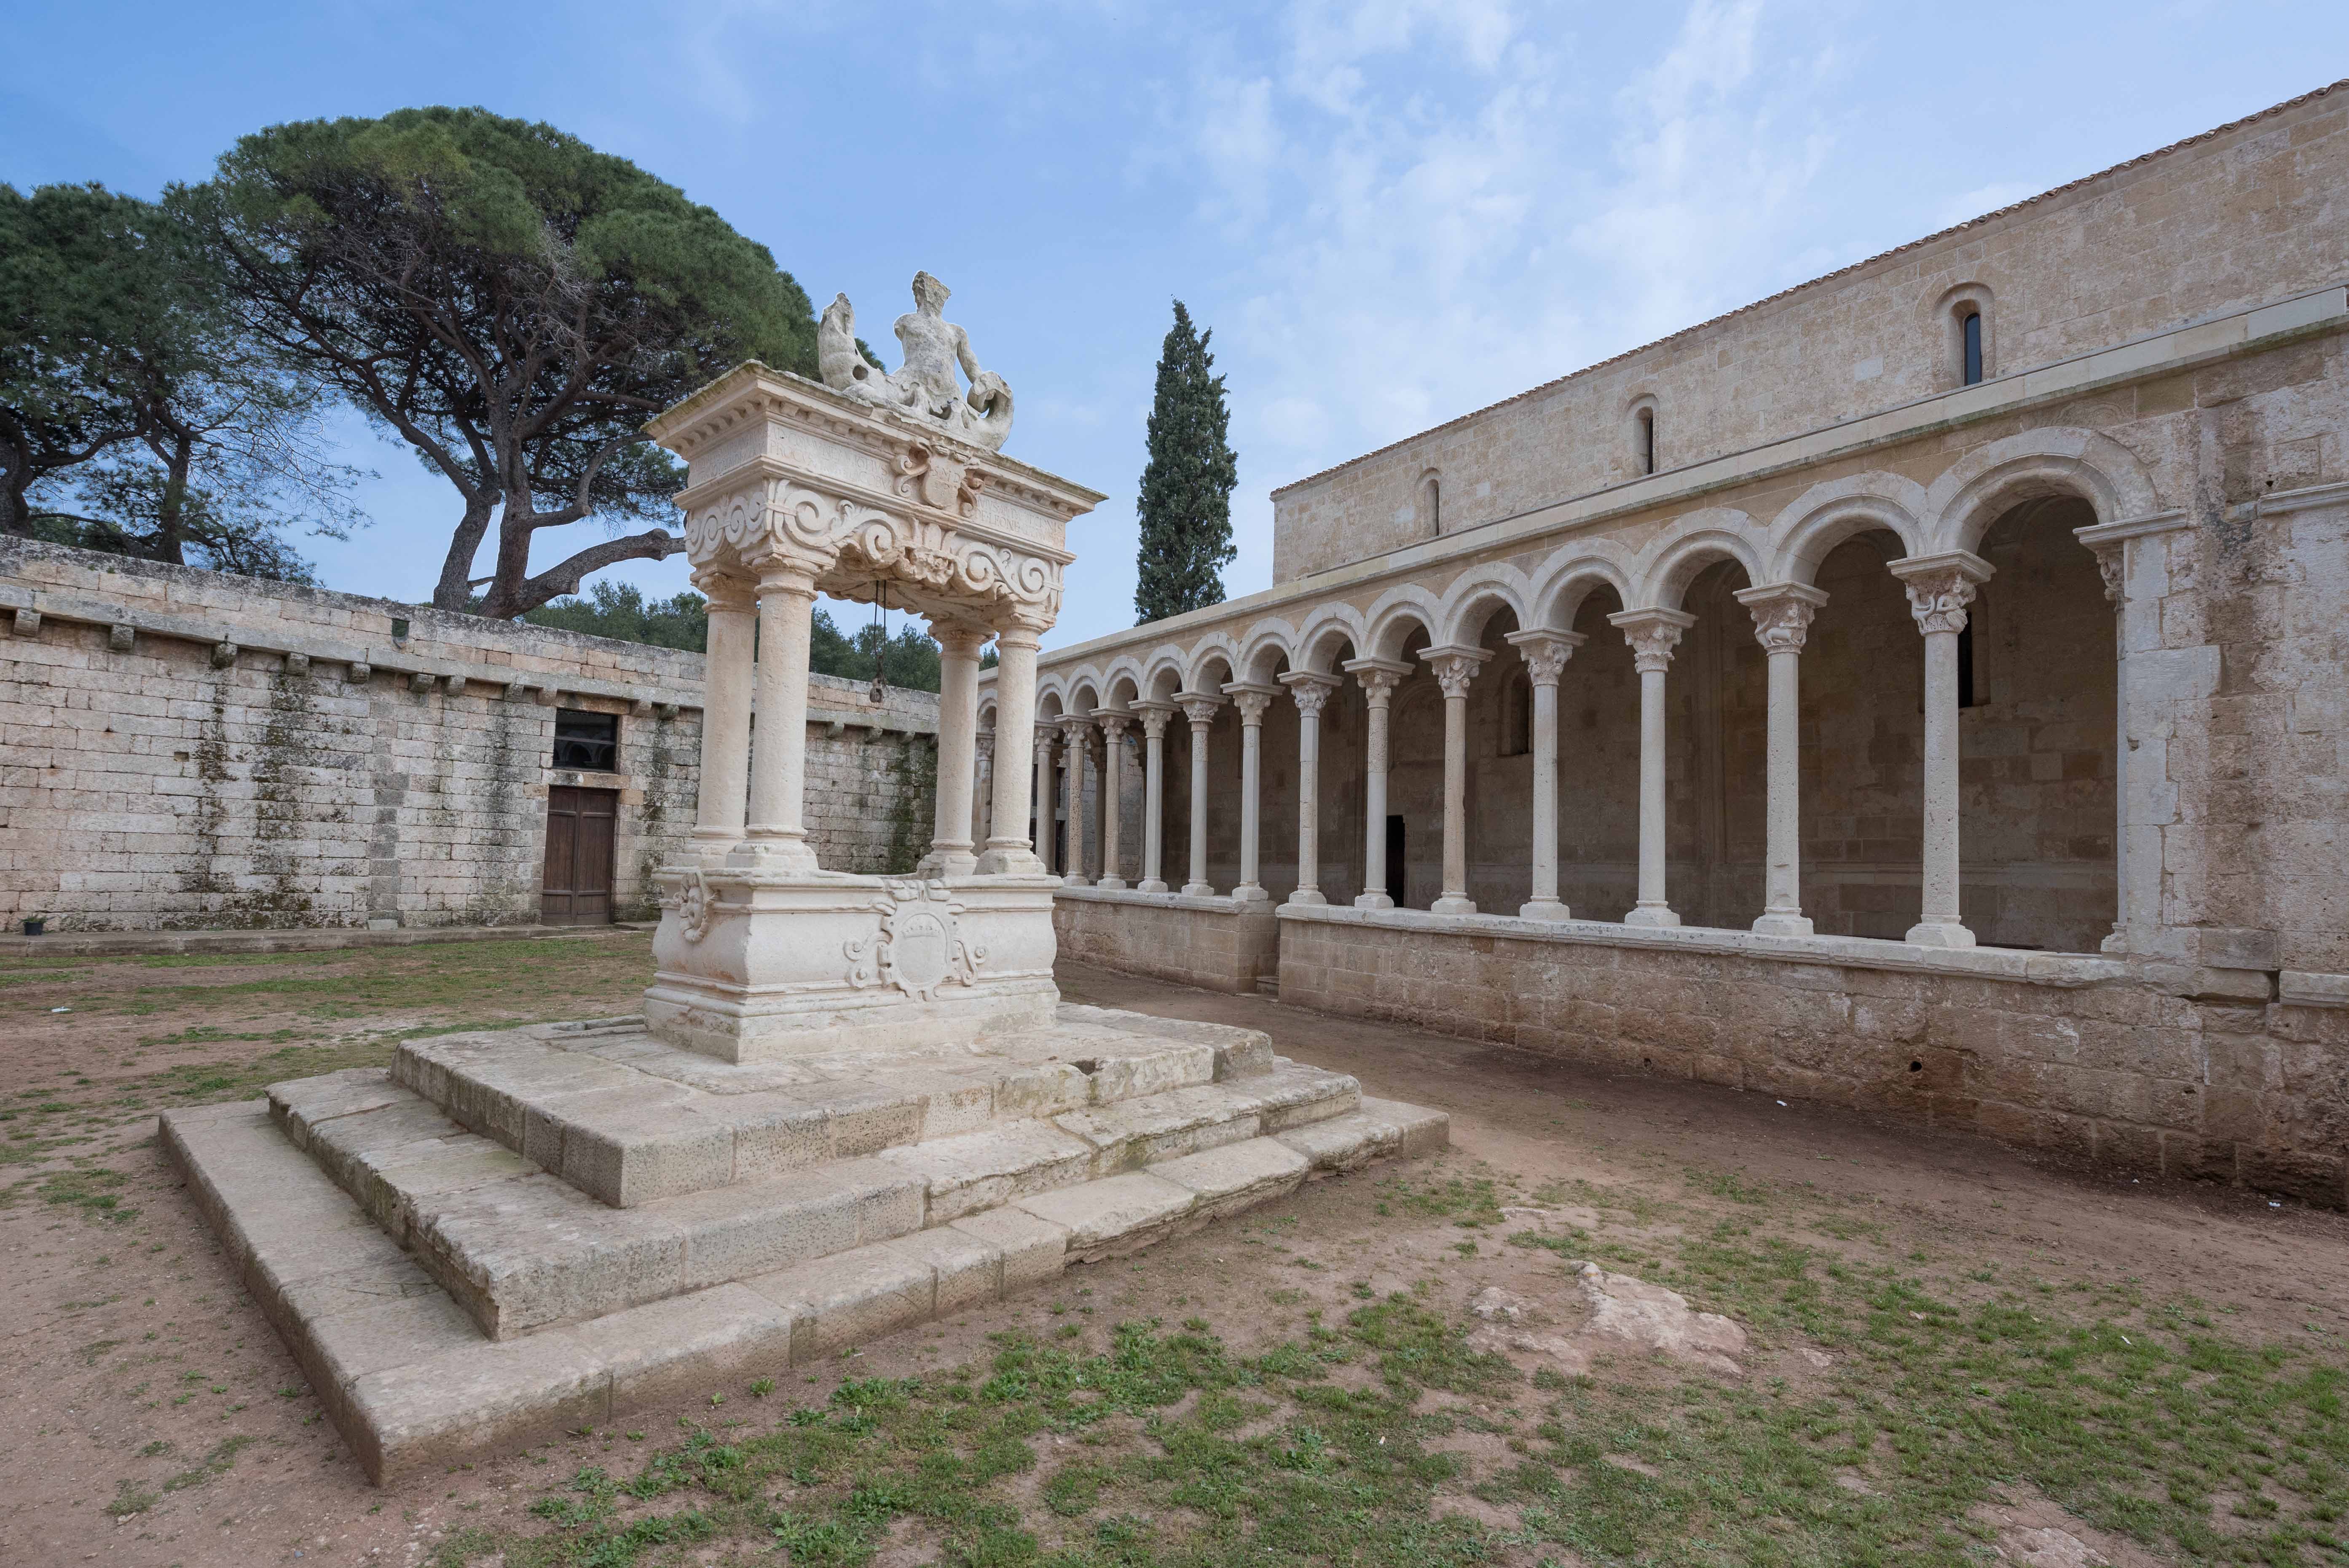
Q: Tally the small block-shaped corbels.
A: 15